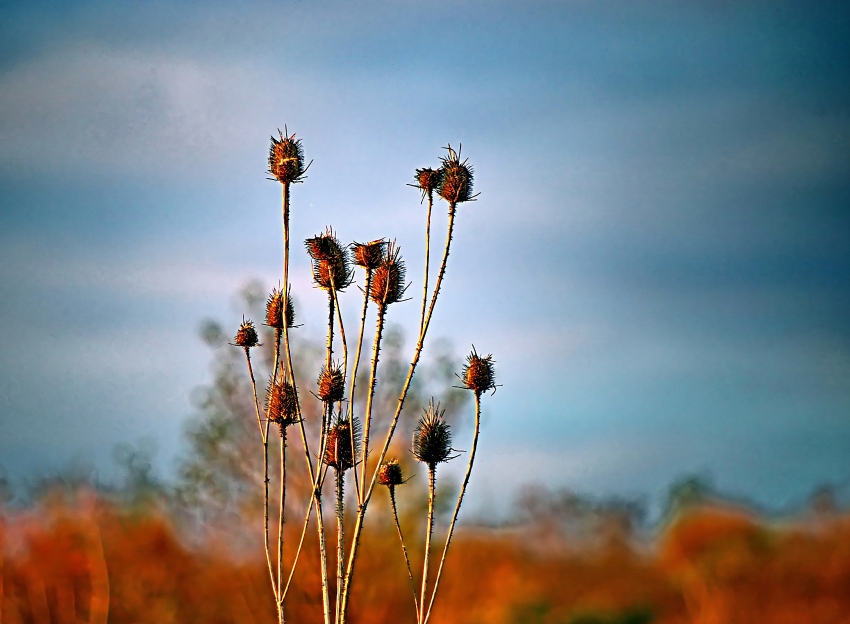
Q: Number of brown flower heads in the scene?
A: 15